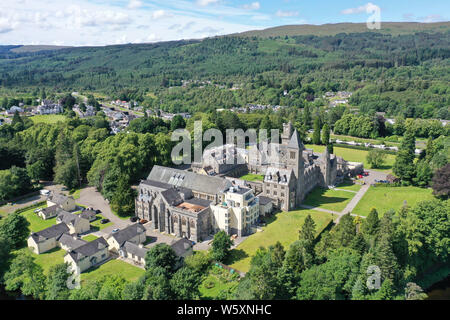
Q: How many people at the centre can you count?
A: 0